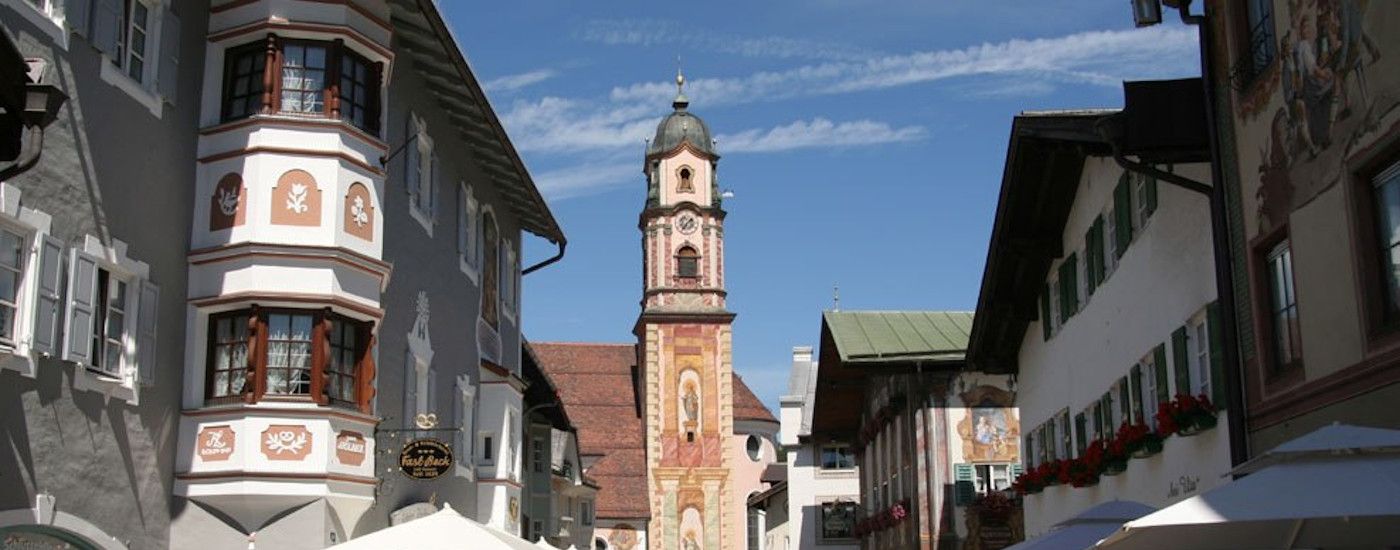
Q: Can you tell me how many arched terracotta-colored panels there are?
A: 3